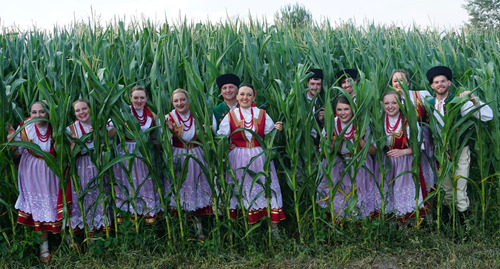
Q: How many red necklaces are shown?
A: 7